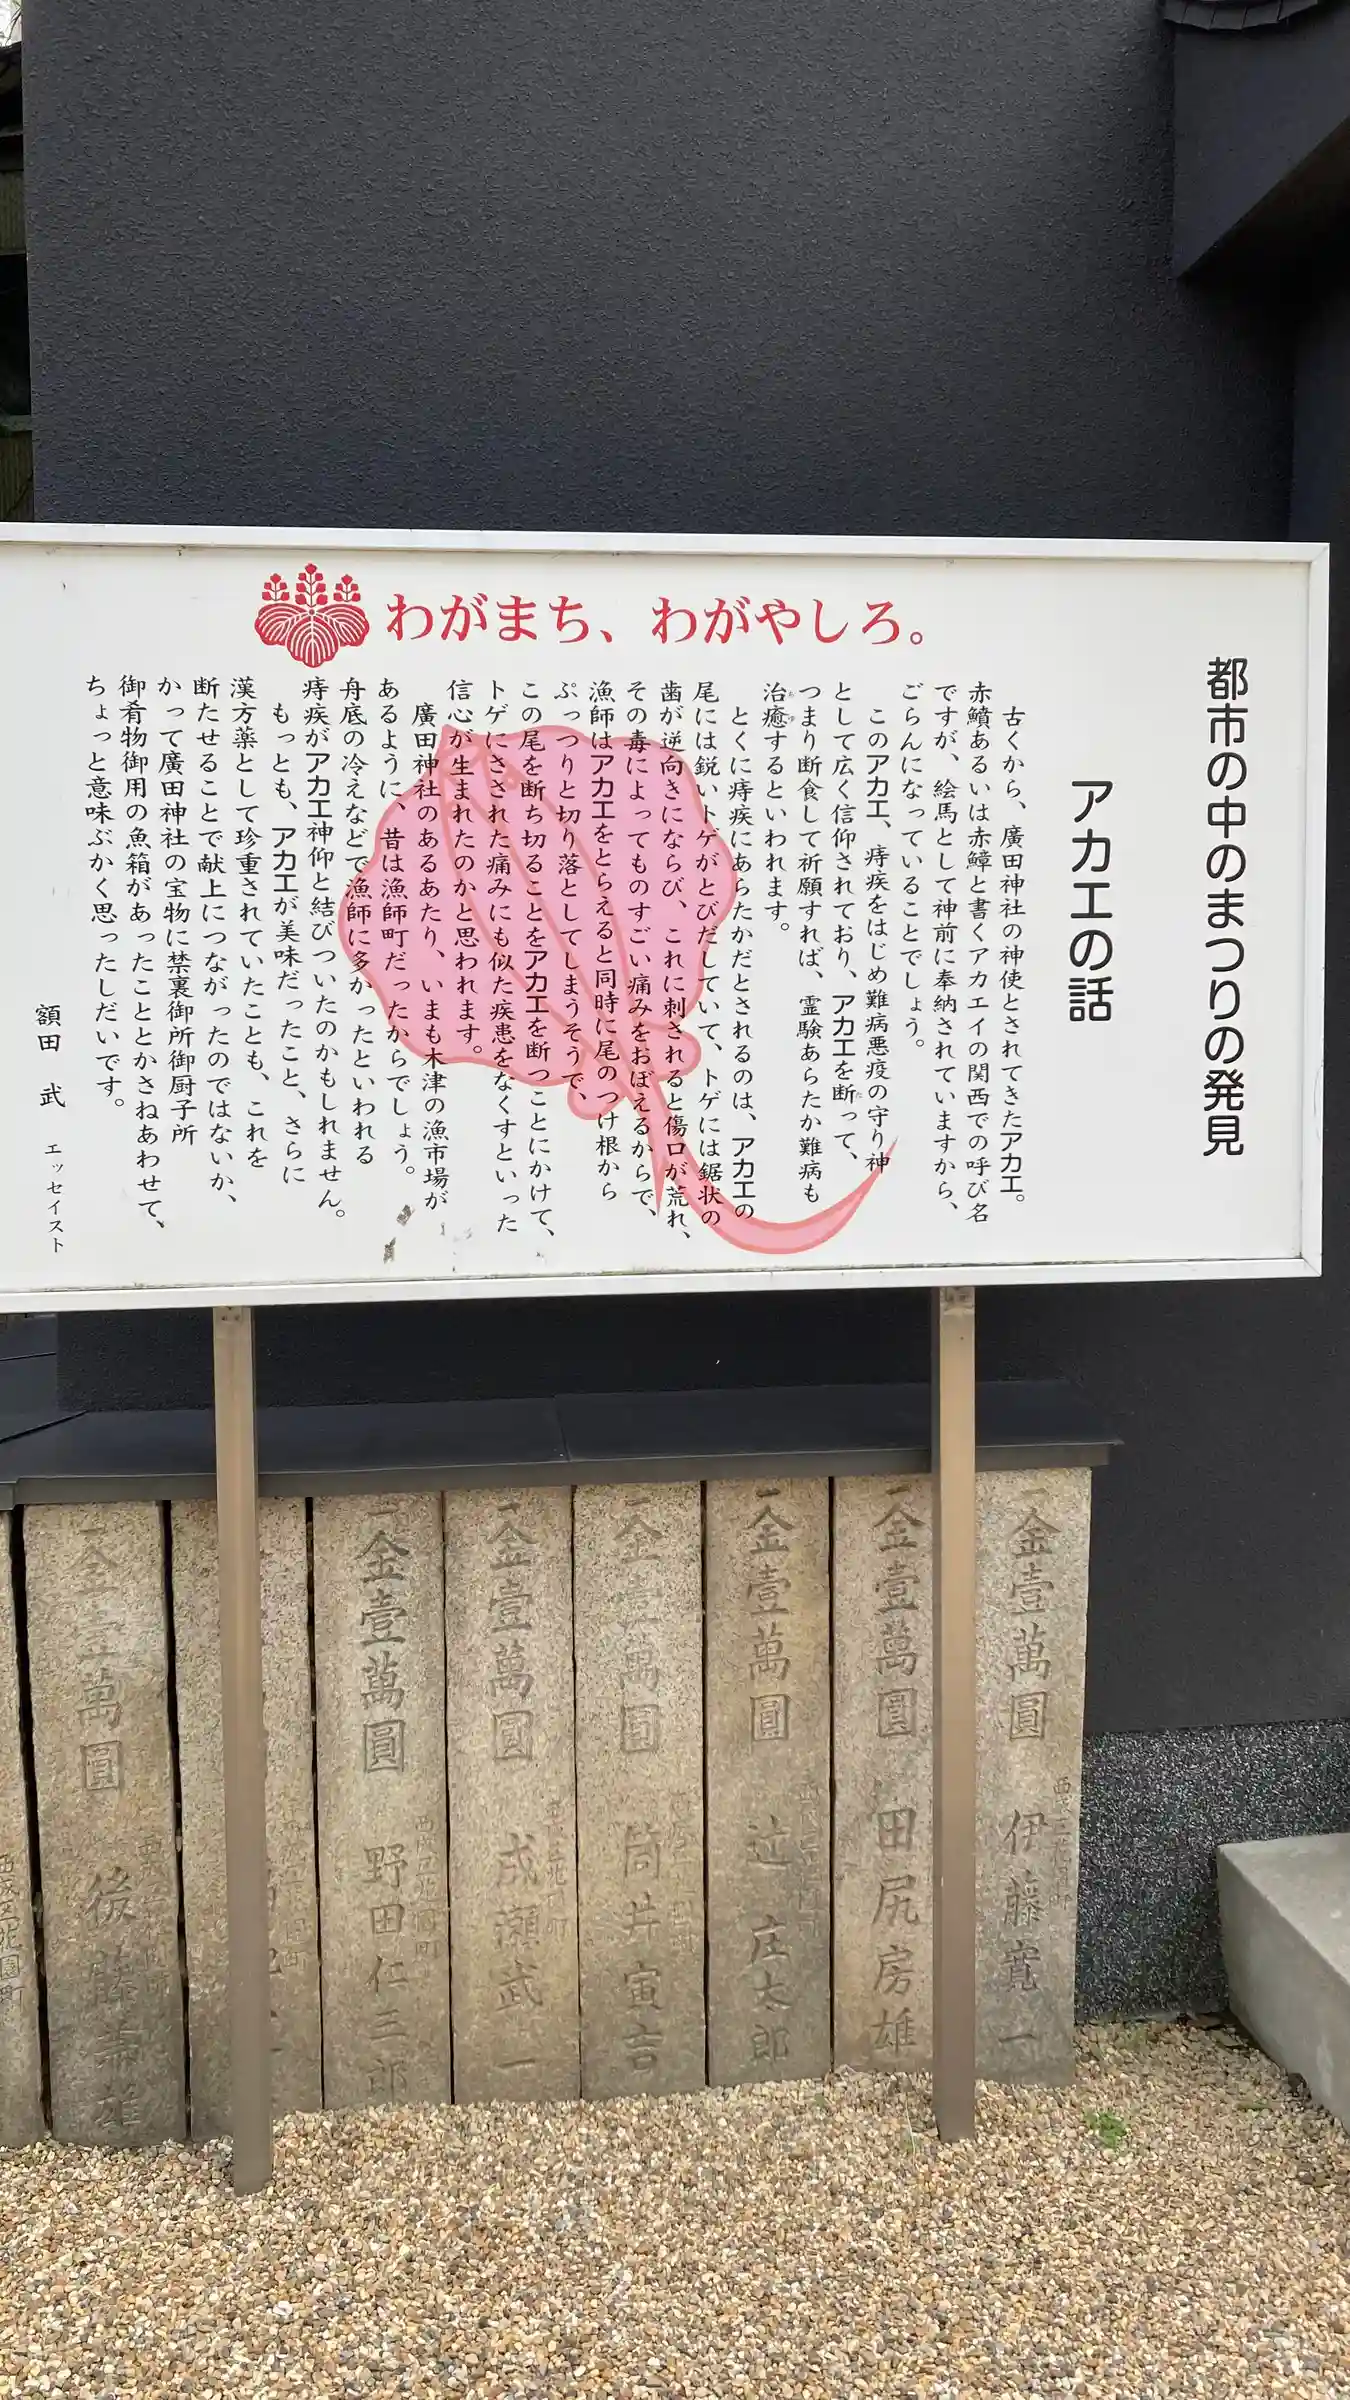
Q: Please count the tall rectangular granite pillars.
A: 9